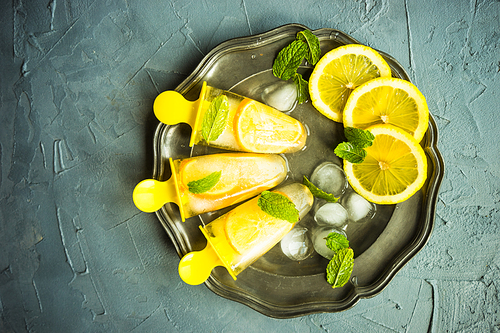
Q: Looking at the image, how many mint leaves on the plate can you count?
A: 11